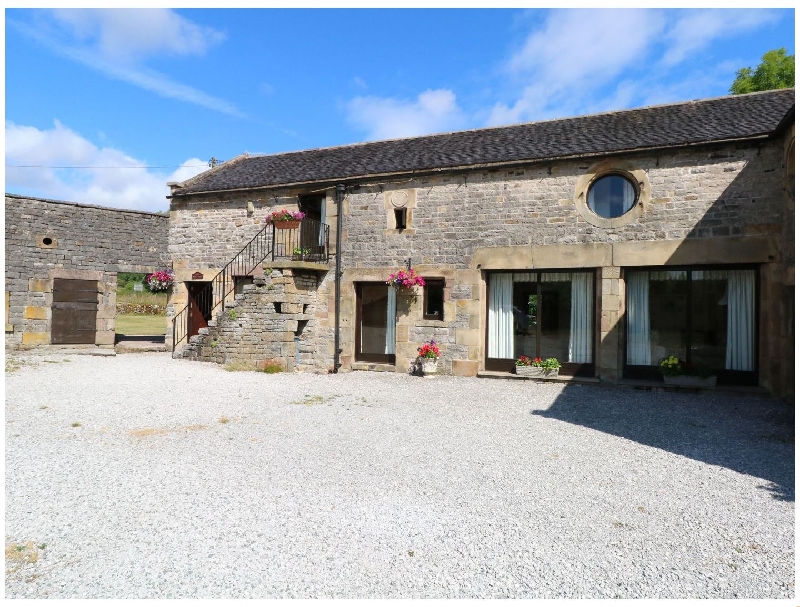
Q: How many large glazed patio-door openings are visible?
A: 2